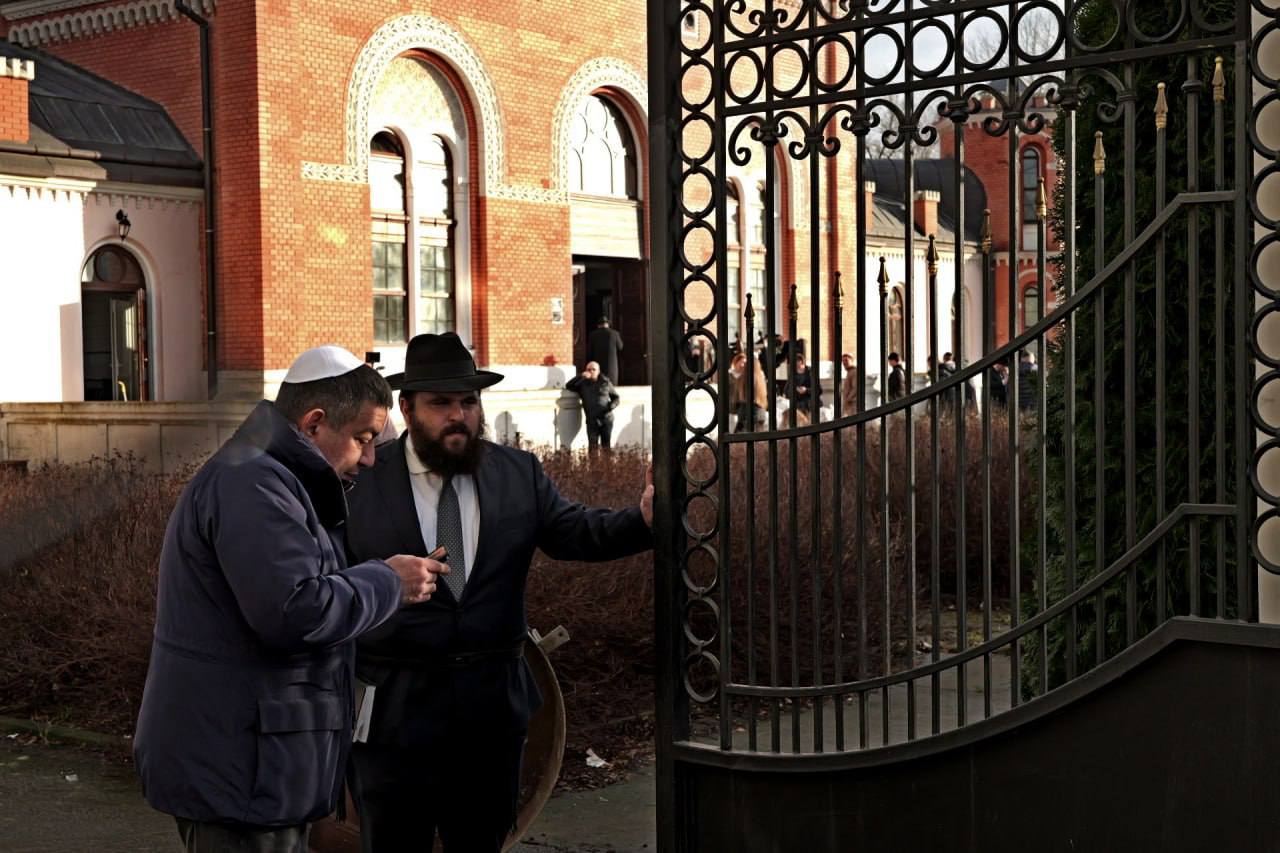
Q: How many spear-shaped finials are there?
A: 10